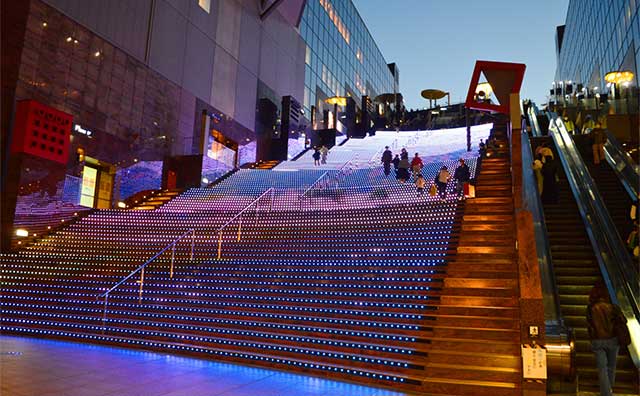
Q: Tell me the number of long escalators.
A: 2